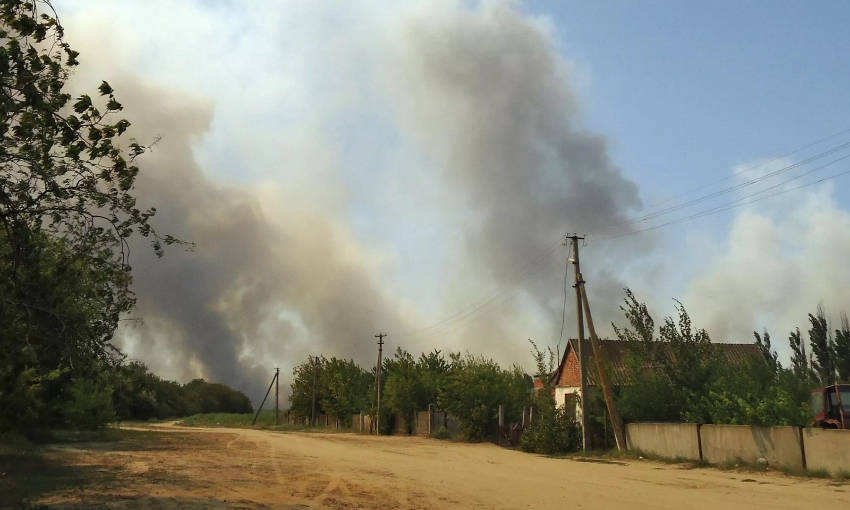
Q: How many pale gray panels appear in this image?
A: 3